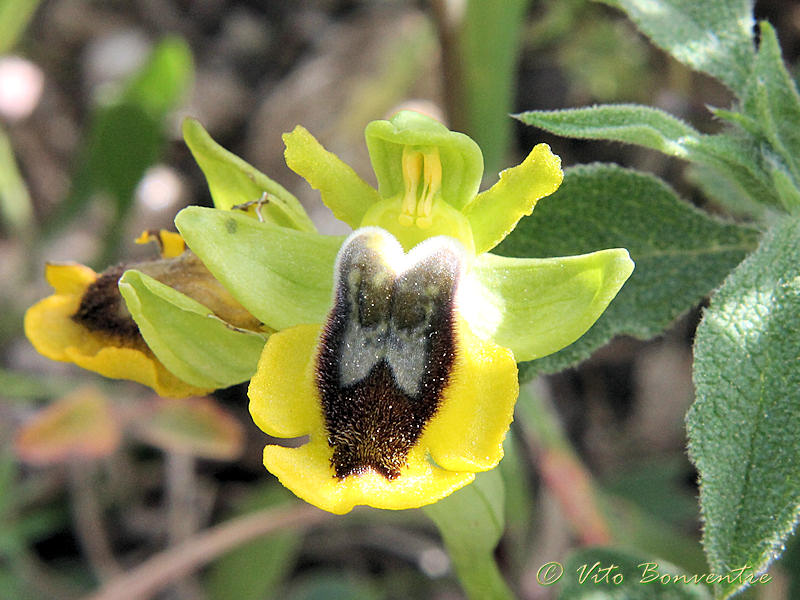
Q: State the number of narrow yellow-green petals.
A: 2